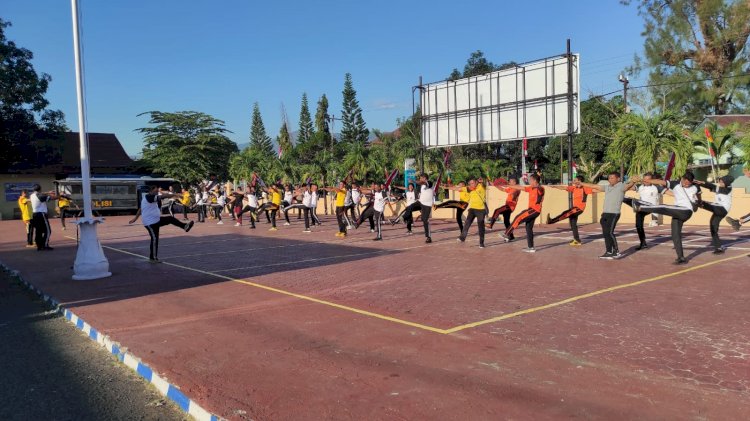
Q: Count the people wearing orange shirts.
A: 3